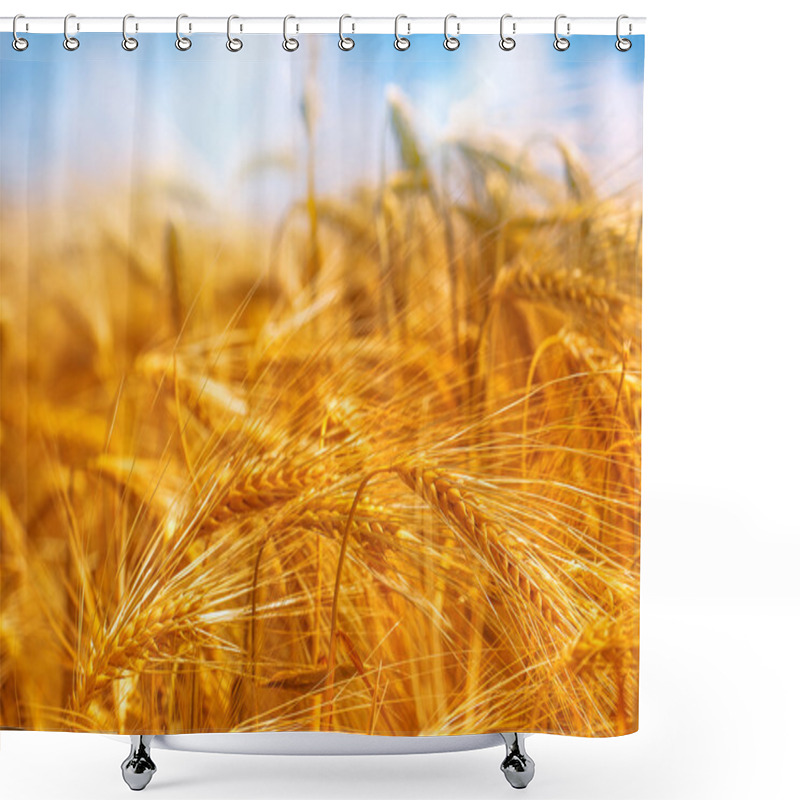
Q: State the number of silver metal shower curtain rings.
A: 12